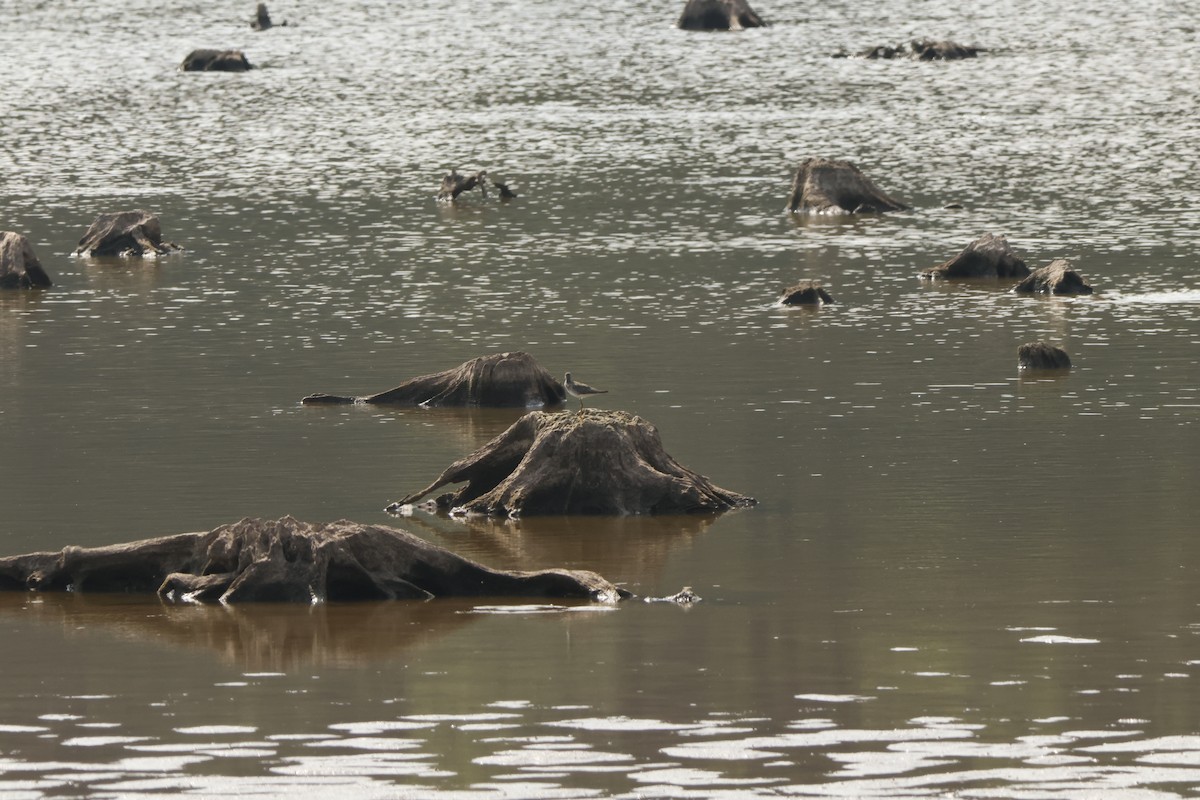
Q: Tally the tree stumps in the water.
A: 15